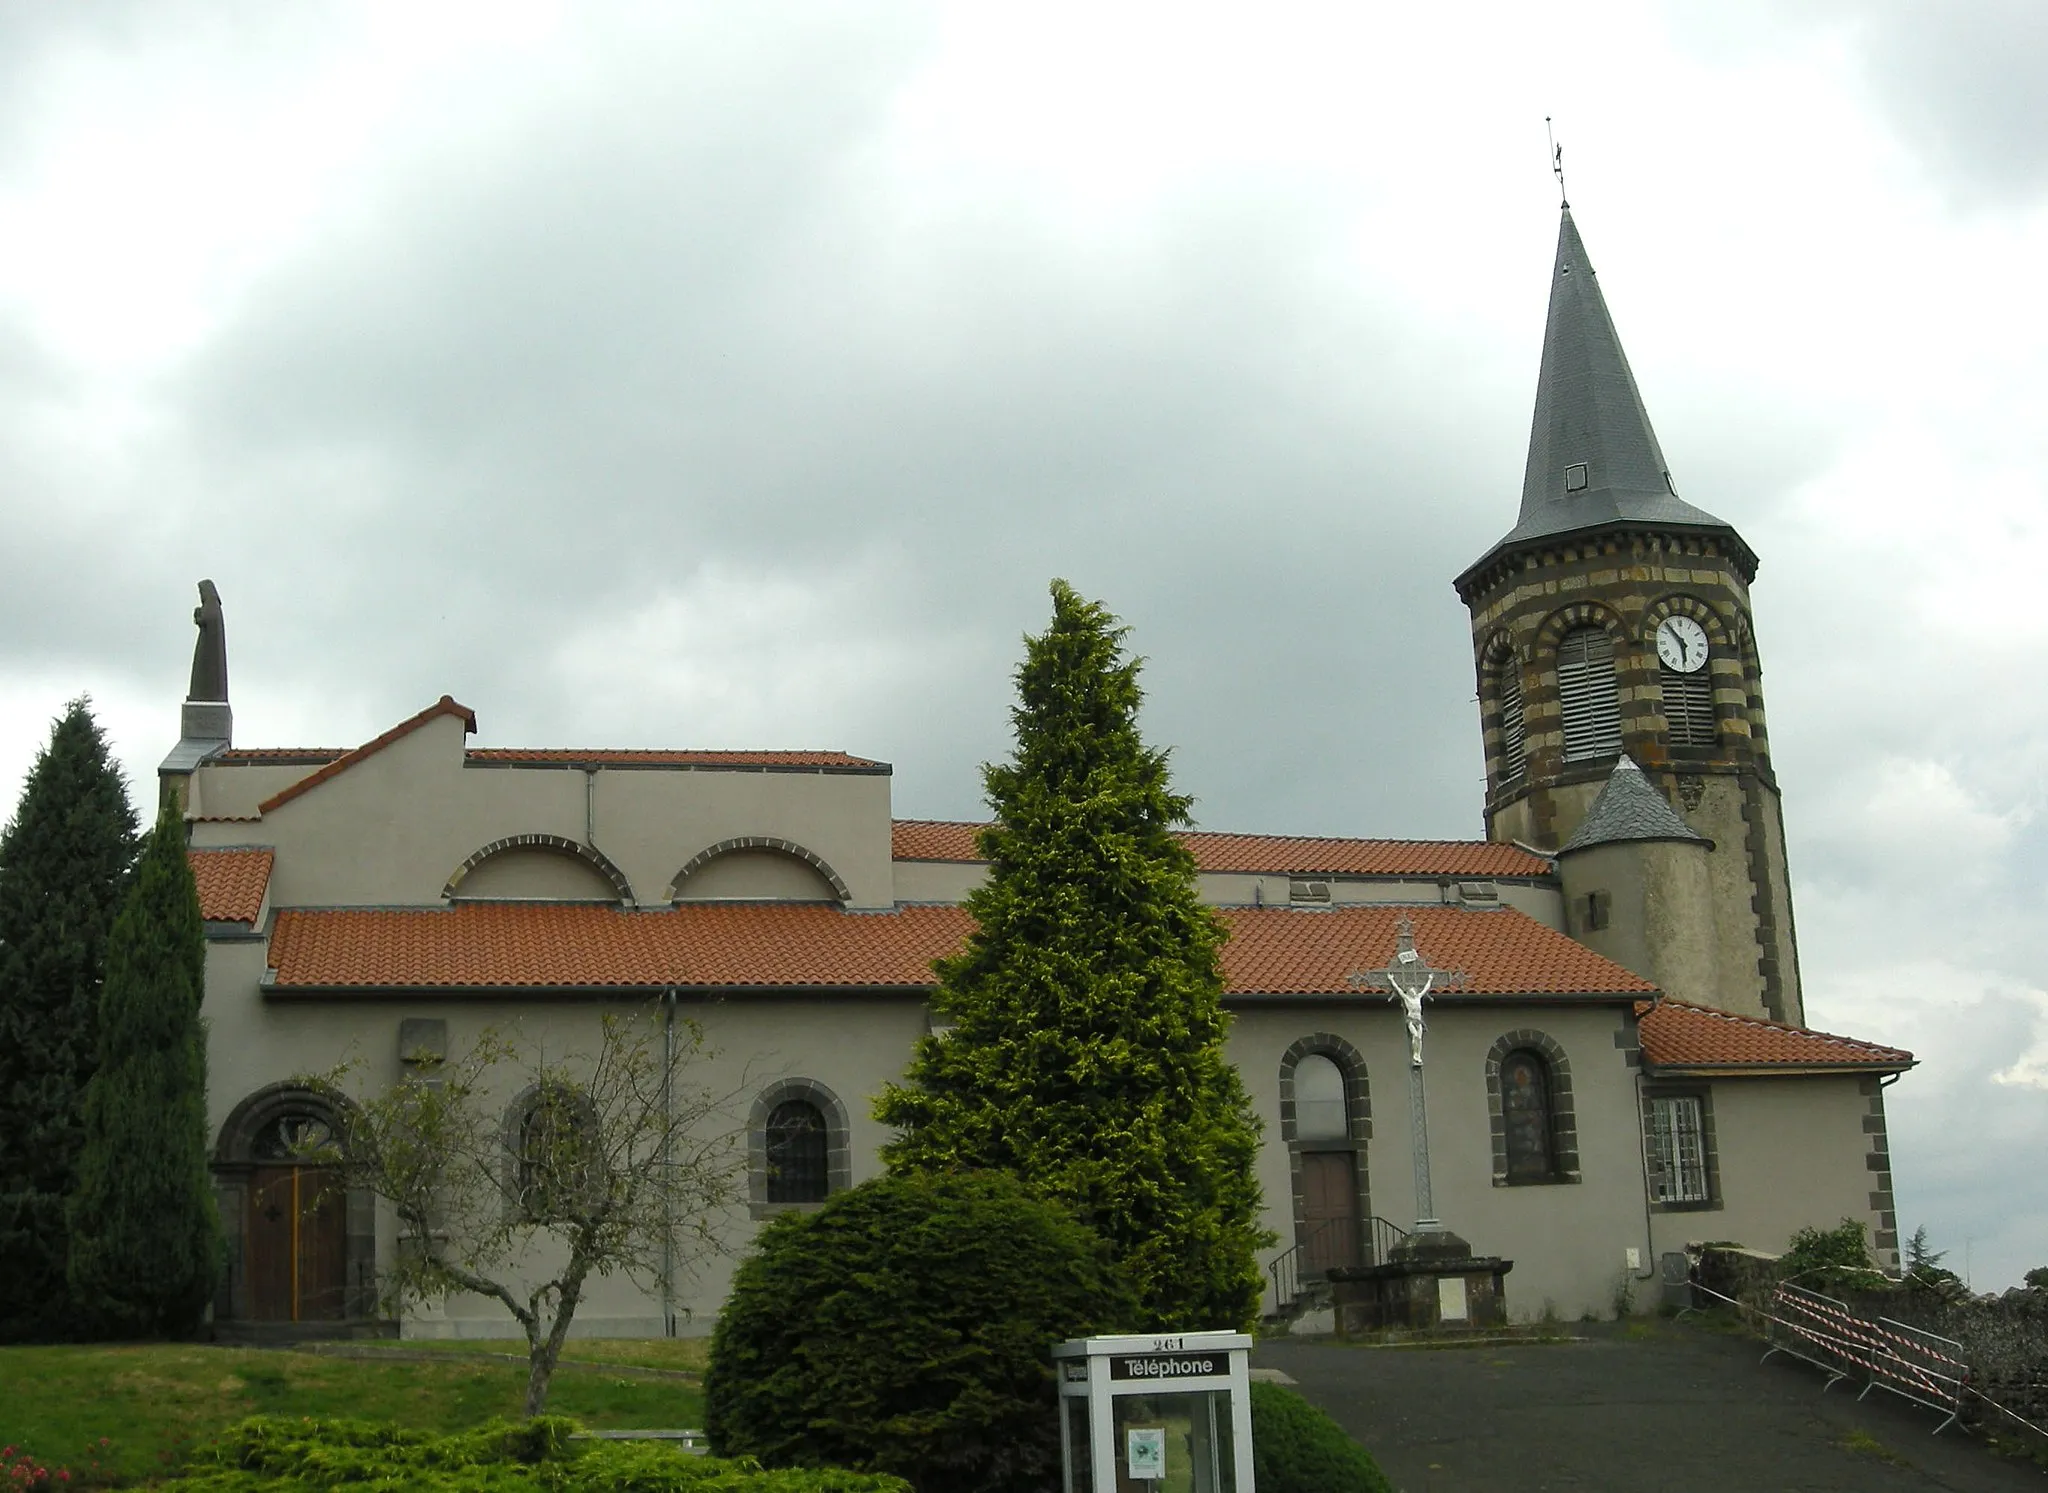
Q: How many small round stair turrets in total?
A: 1